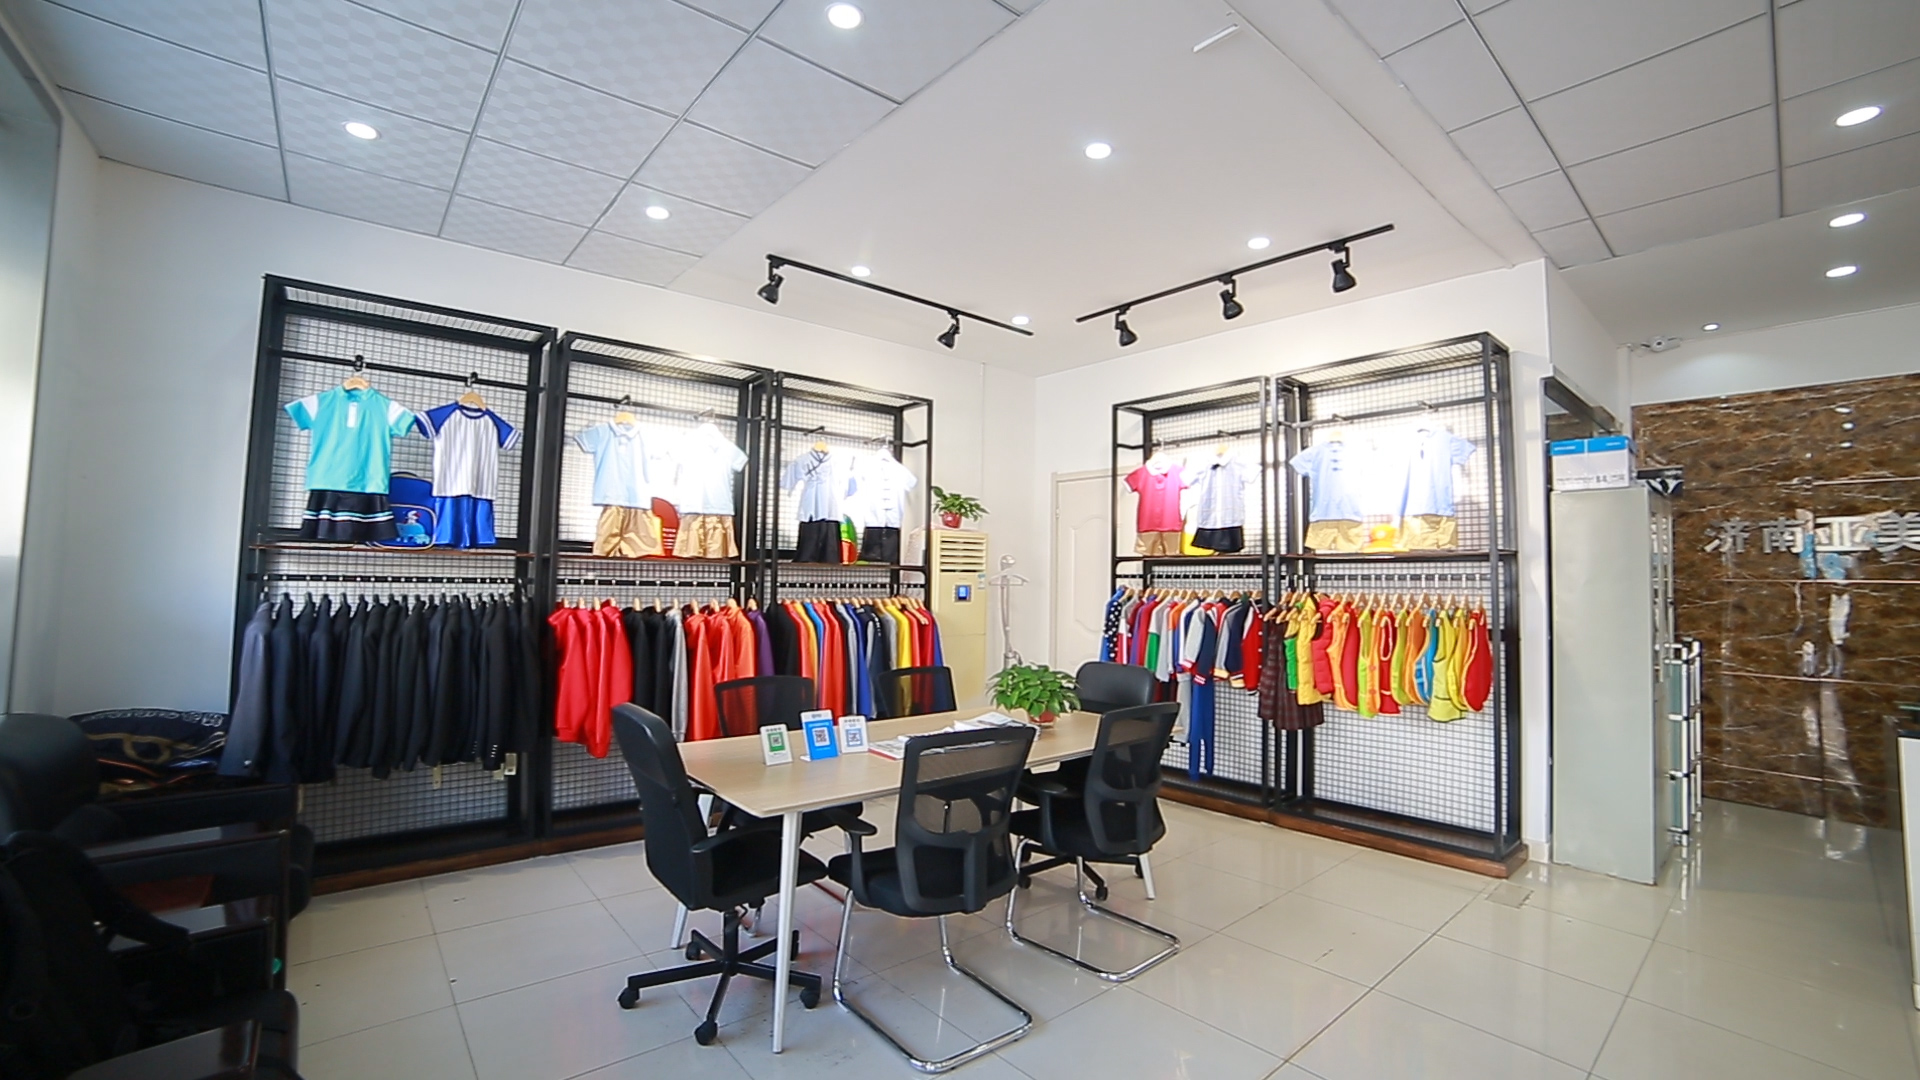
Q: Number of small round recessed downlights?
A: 11